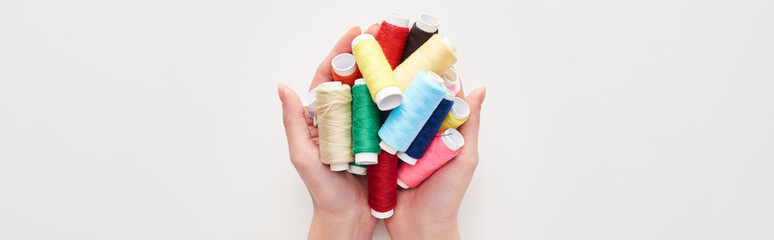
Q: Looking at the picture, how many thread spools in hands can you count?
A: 15